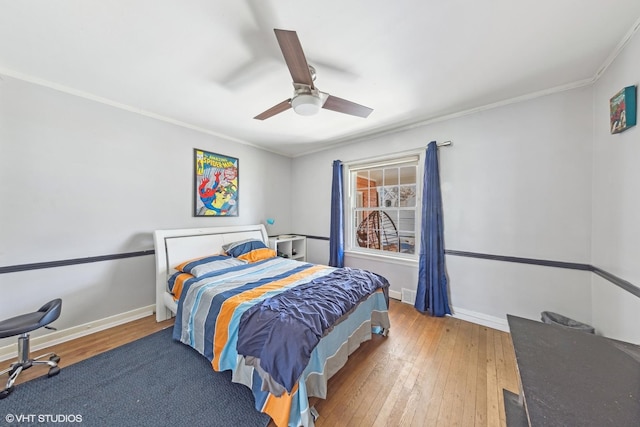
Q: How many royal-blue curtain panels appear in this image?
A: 2